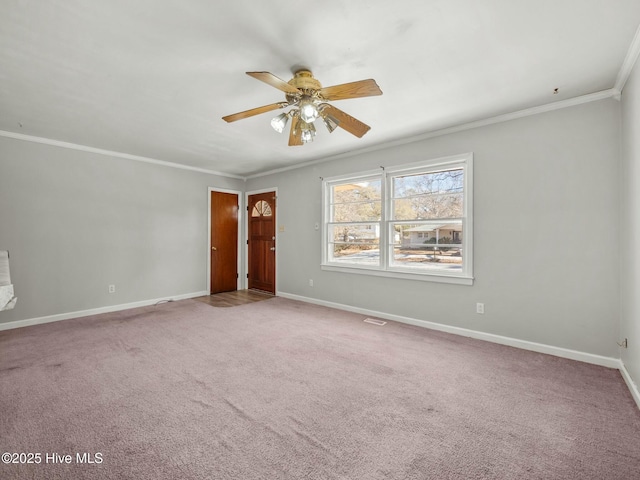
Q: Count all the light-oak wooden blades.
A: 5